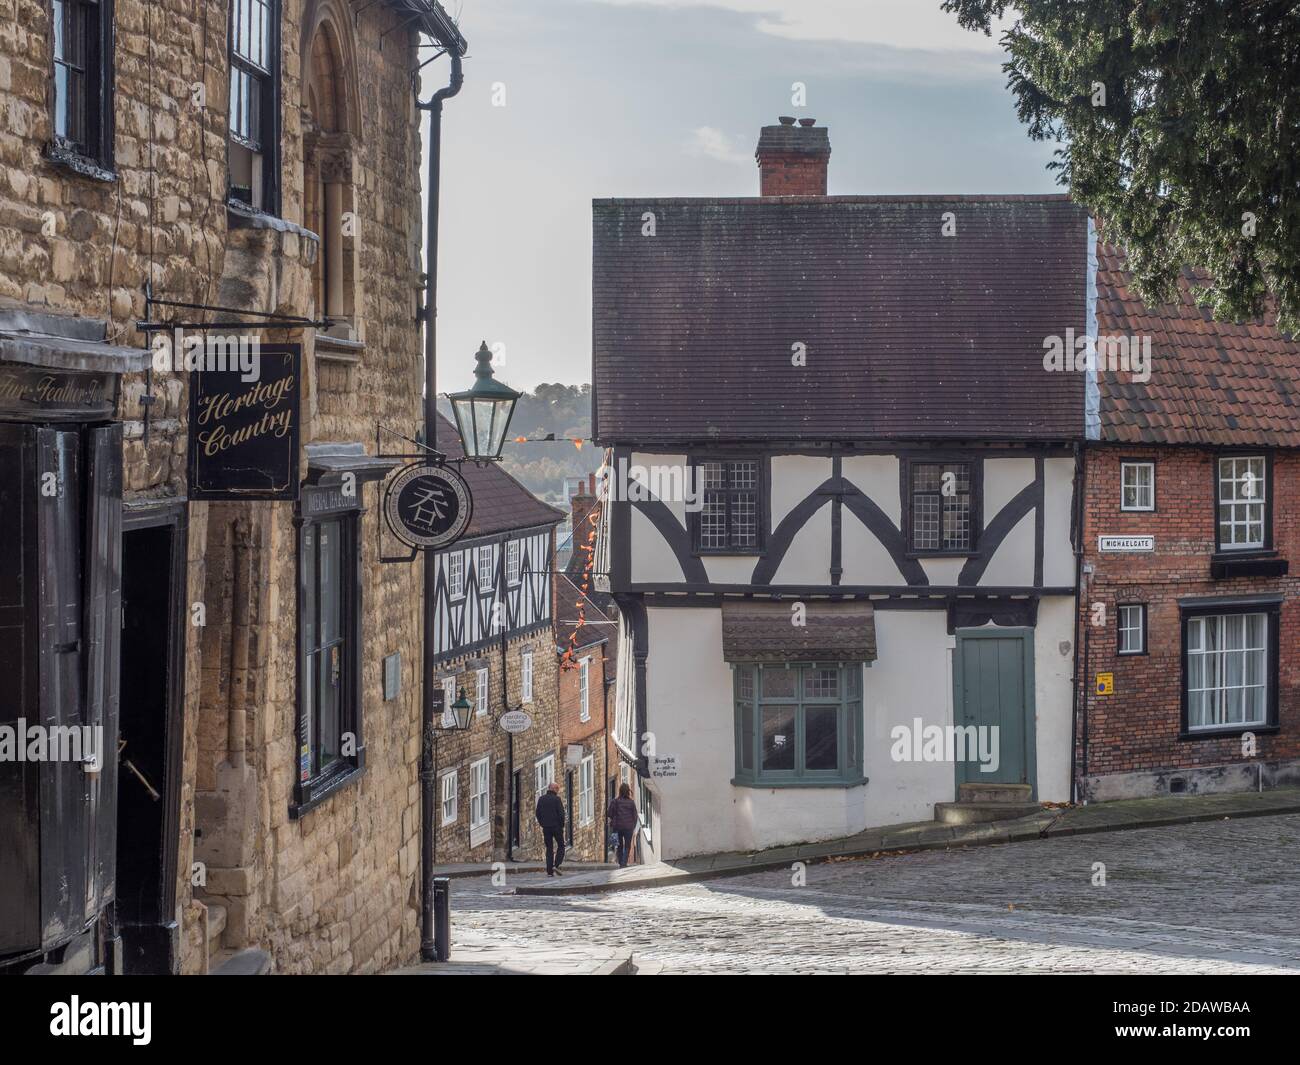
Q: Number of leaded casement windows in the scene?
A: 2